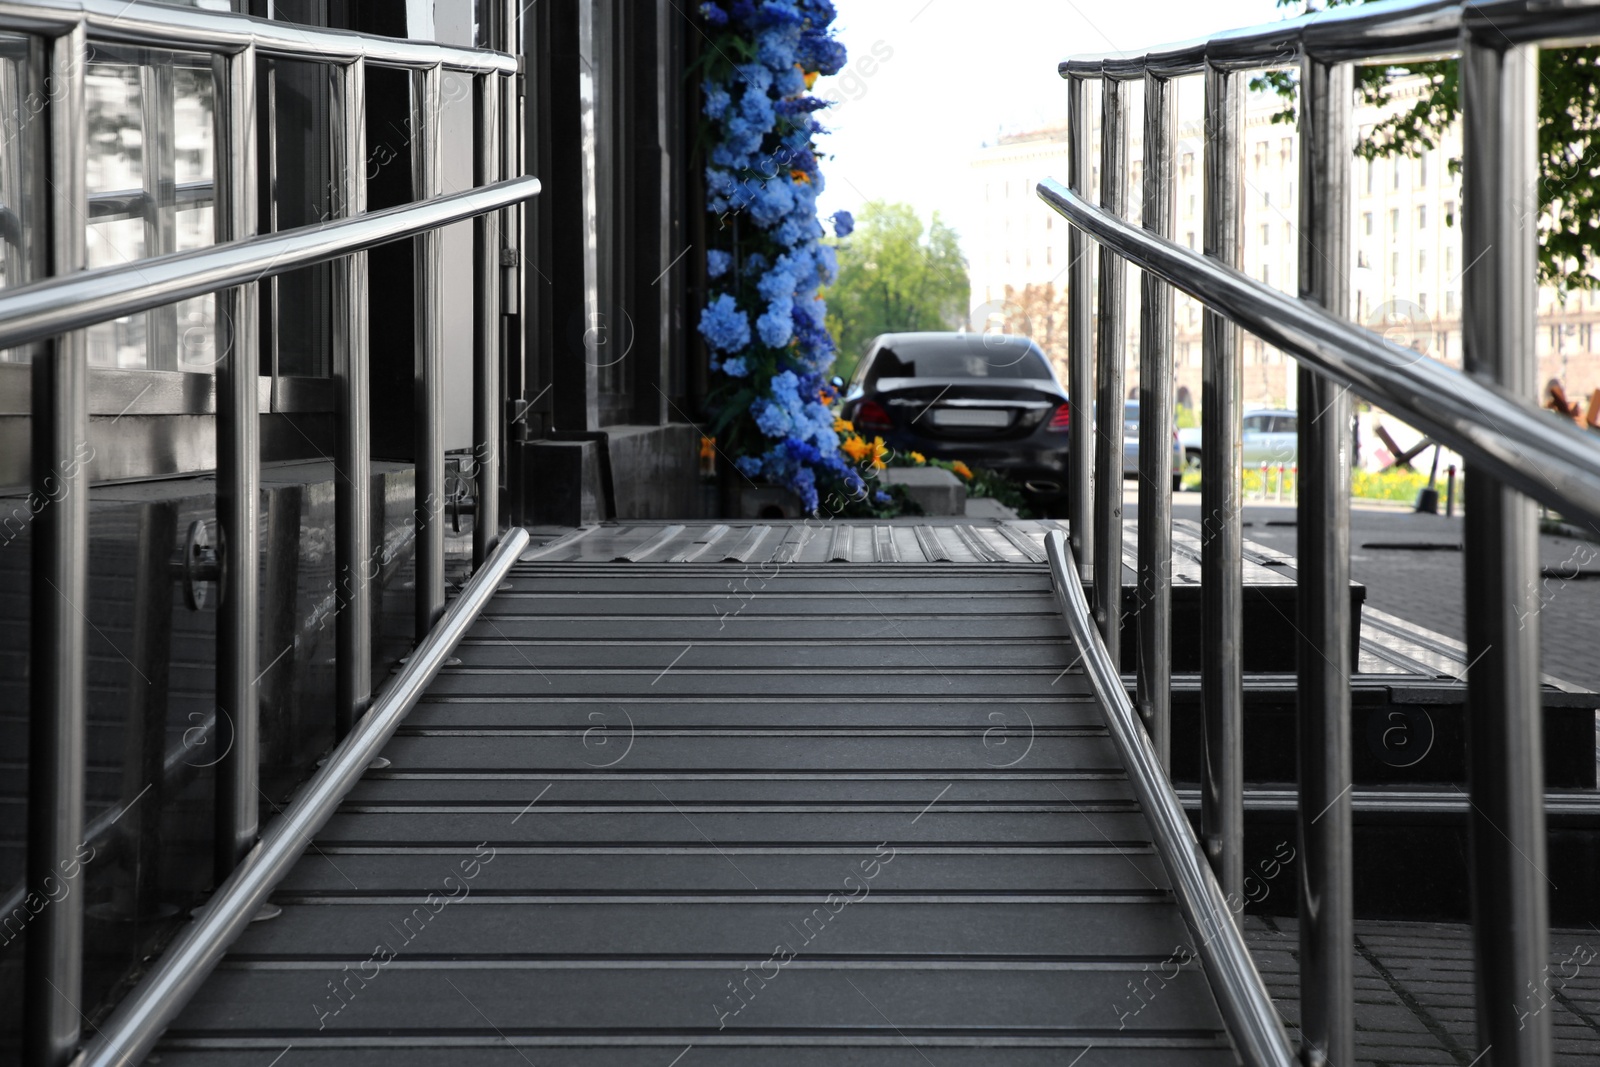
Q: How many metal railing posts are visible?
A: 11